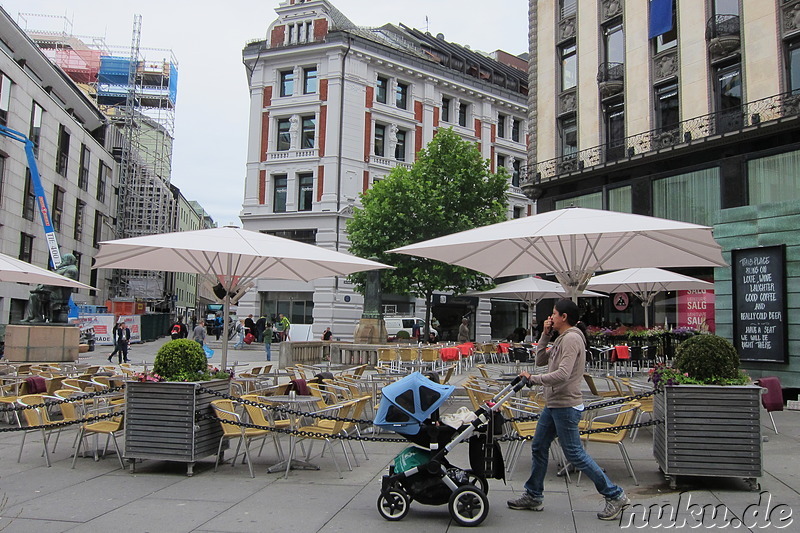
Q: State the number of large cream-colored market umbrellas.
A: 5